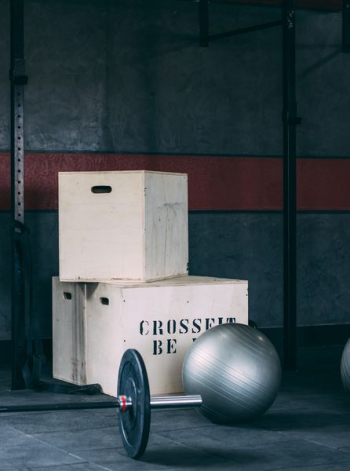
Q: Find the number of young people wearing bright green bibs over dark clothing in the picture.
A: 0